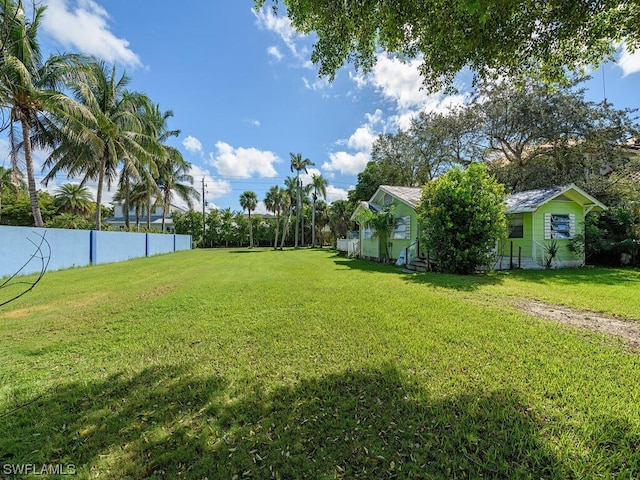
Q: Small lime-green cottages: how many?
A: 2